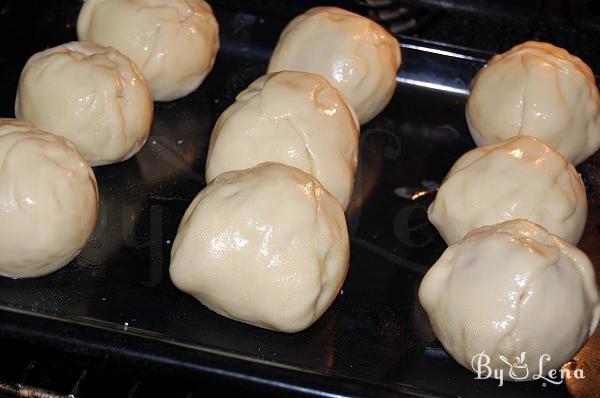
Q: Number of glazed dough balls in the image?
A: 9